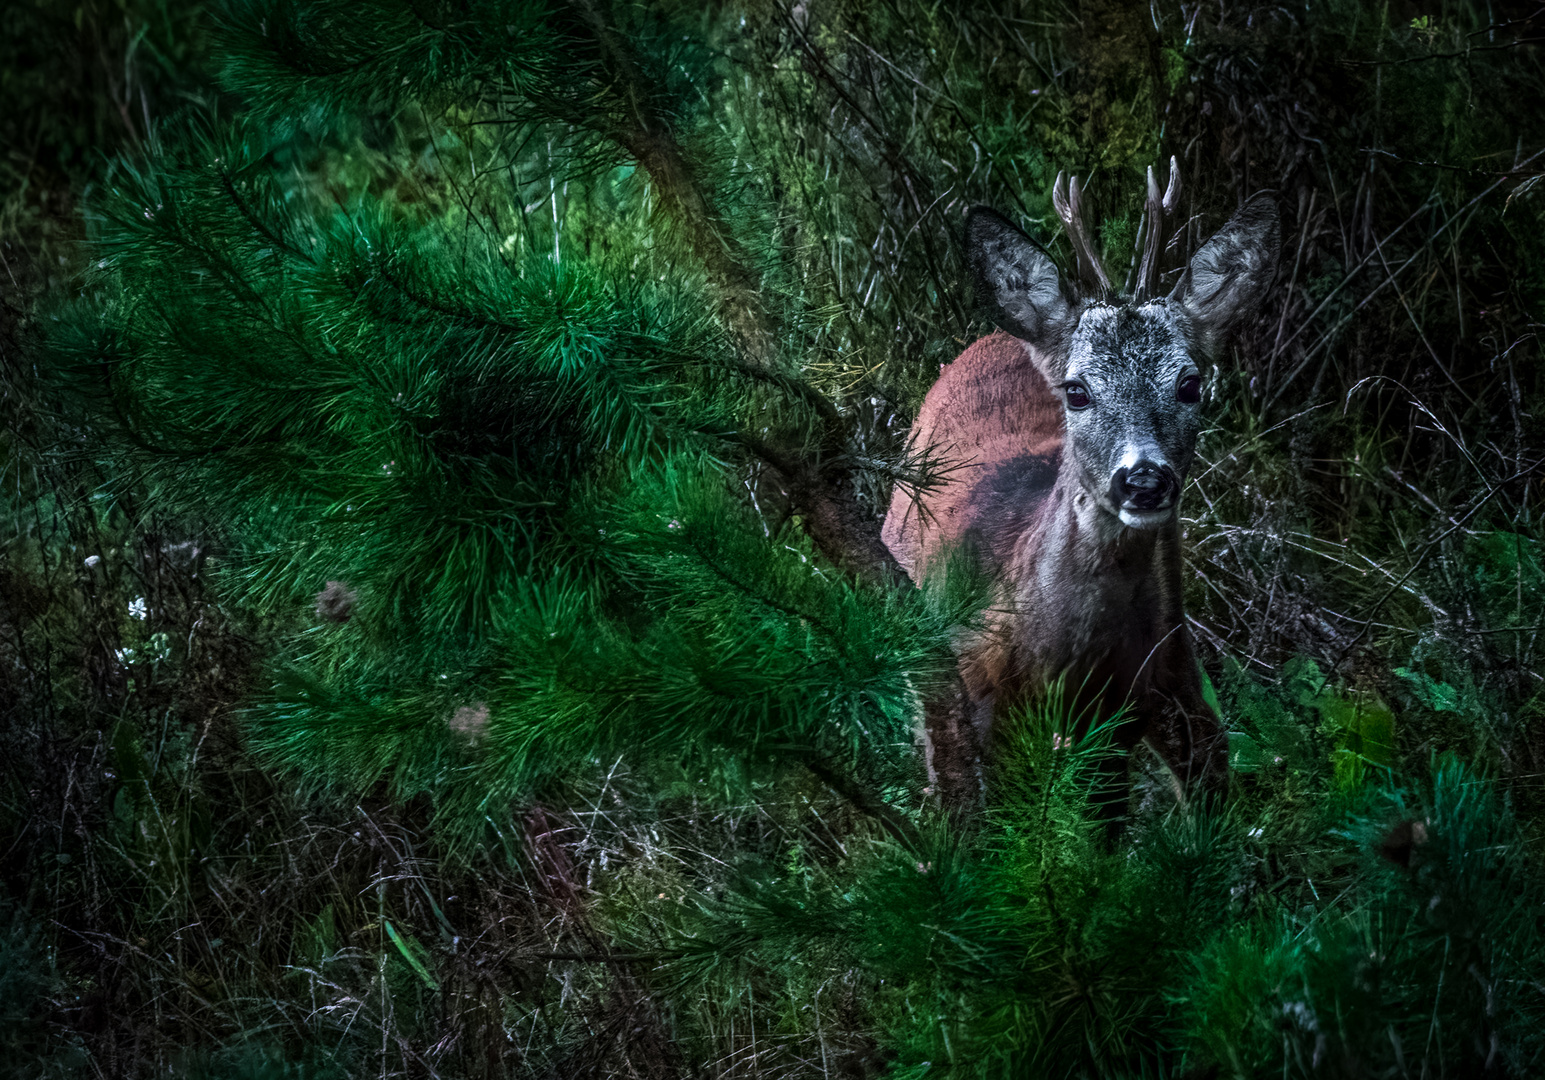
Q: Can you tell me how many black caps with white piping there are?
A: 0